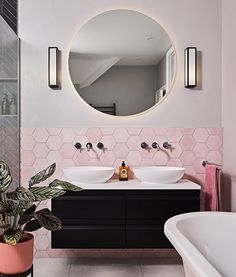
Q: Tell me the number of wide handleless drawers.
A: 4